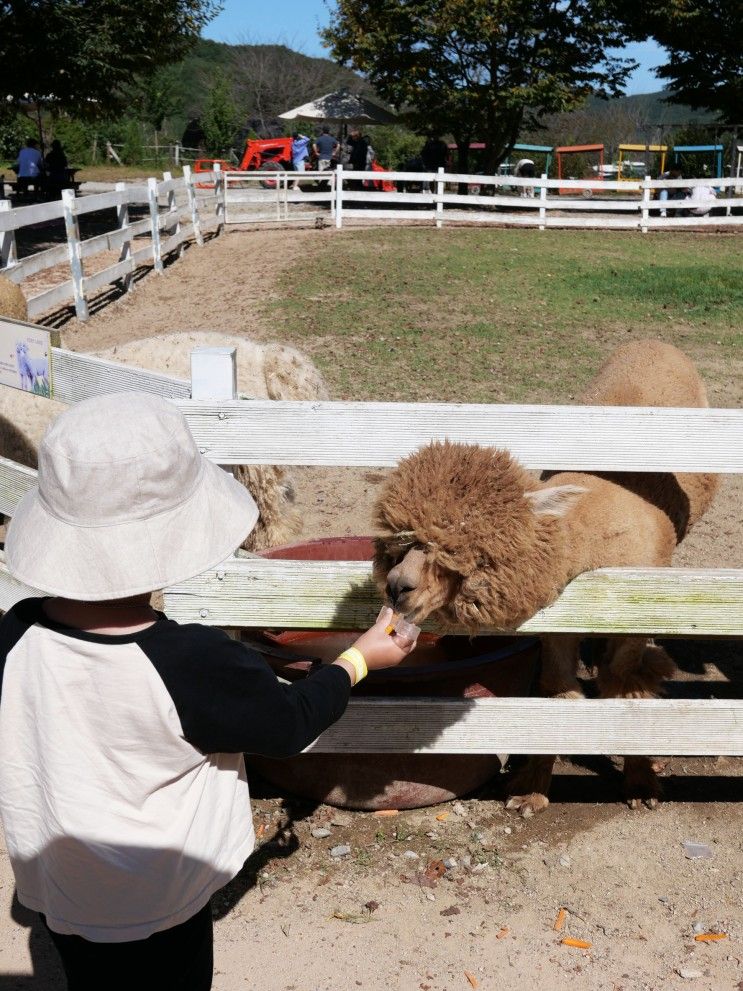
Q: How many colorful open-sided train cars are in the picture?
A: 5